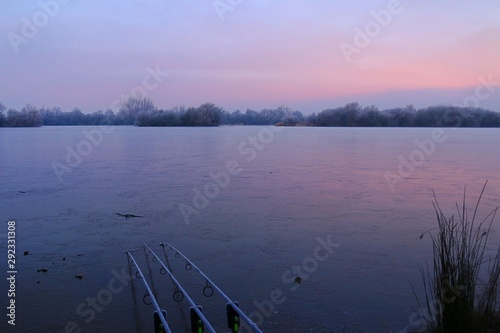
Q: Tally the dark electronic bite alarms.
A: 3